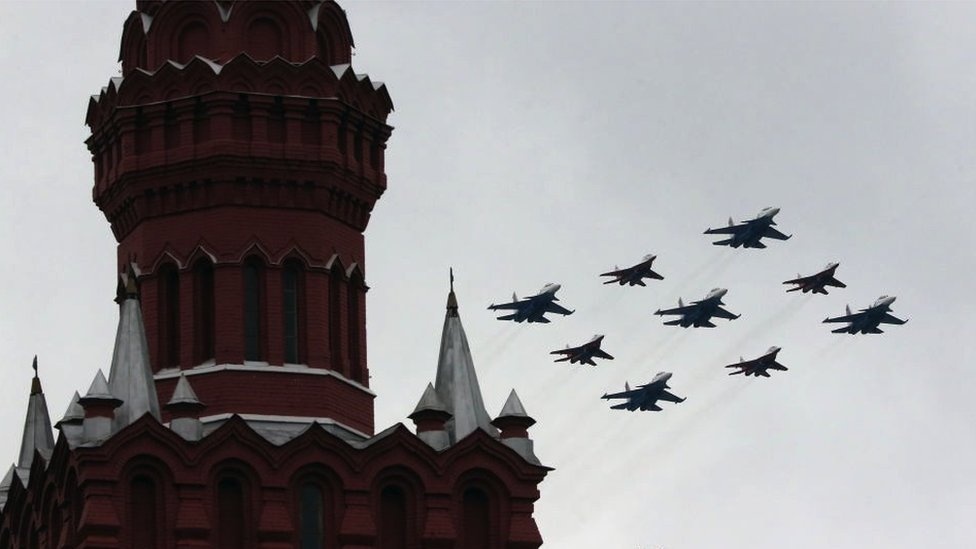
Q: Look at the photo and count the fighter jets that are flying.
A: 9